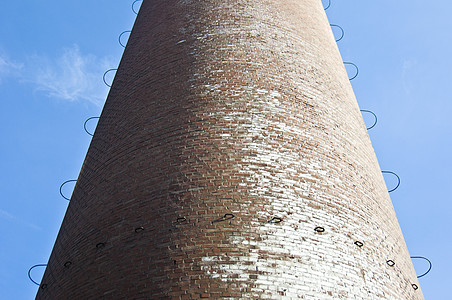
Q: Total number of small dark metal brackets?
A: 11